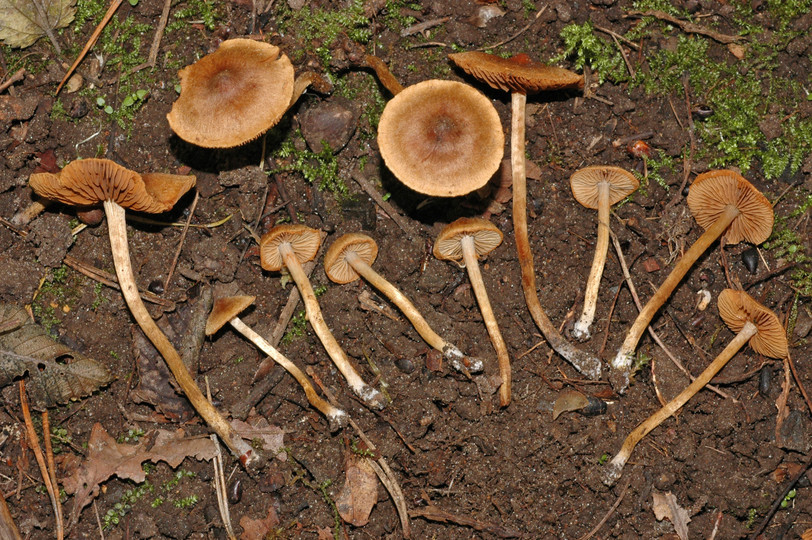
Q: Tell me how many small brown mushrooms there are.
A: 11